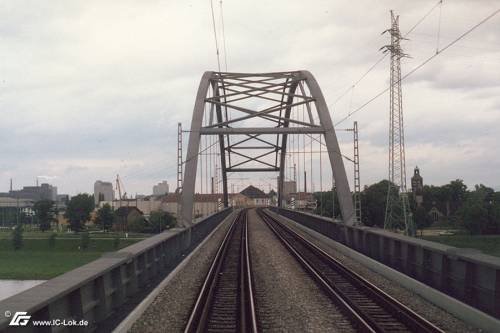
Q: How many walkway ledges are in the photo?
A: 2